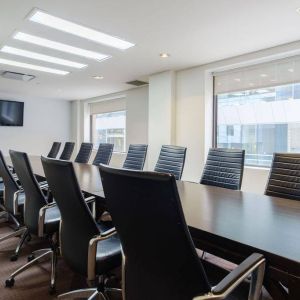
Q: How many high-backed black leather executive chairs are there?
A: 12